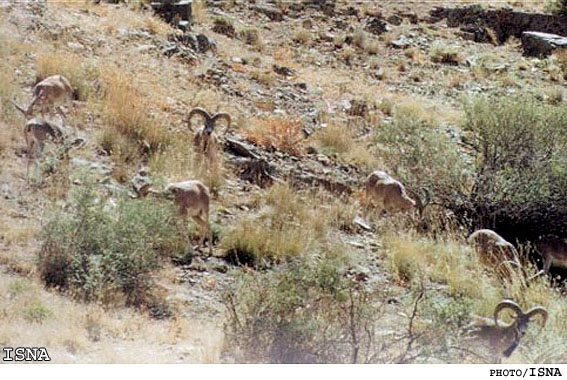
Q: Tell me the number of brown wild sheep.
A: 8